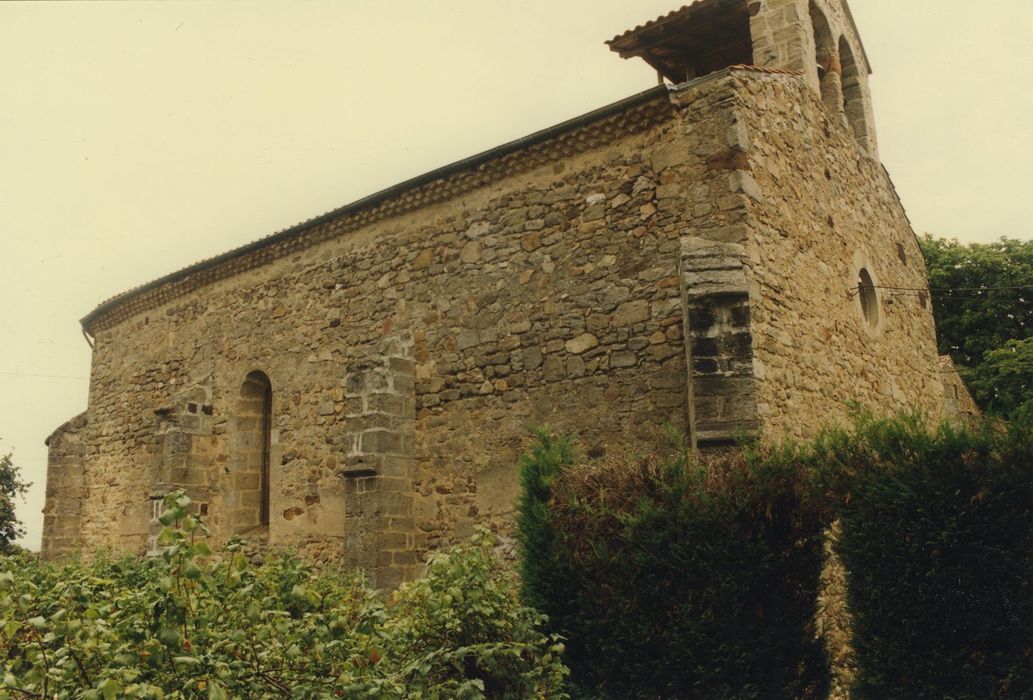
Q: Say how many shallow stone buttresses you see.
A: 4